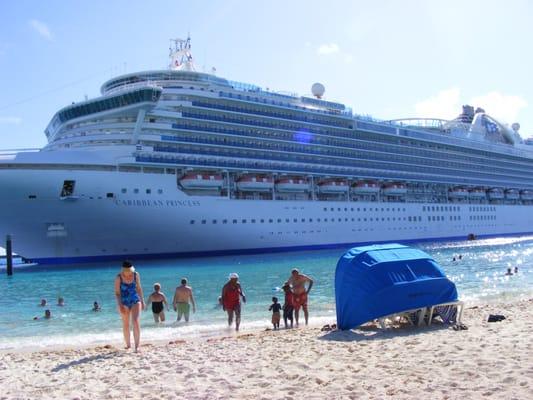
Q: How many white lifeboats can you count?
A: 11